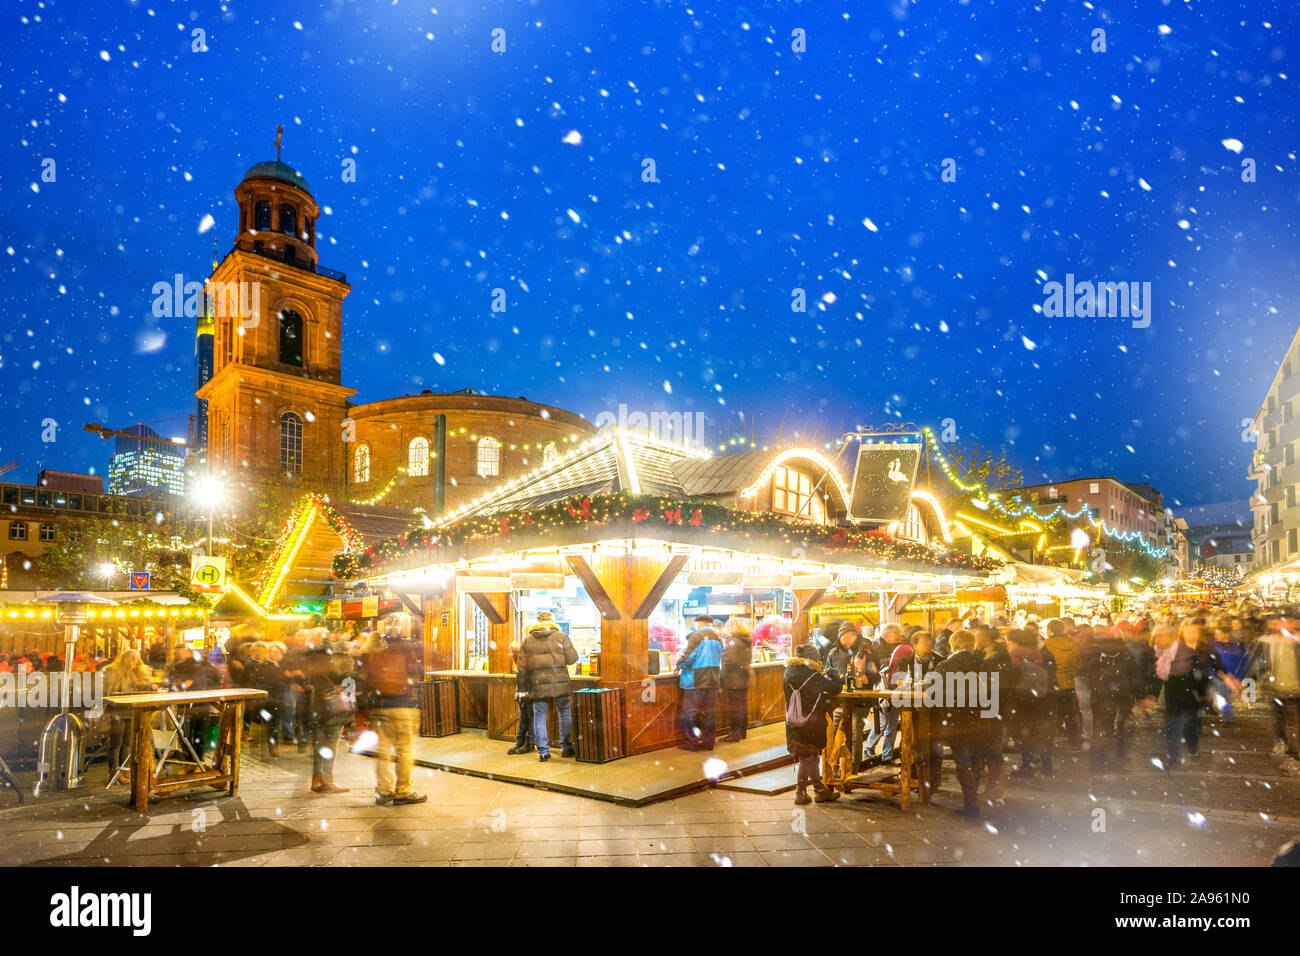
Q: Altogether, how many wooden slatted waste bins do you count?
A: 2